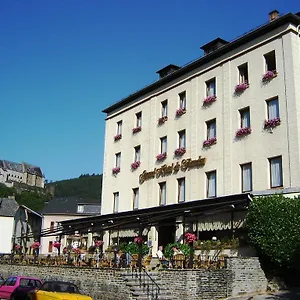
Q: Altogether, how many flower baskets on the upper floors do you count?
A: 14